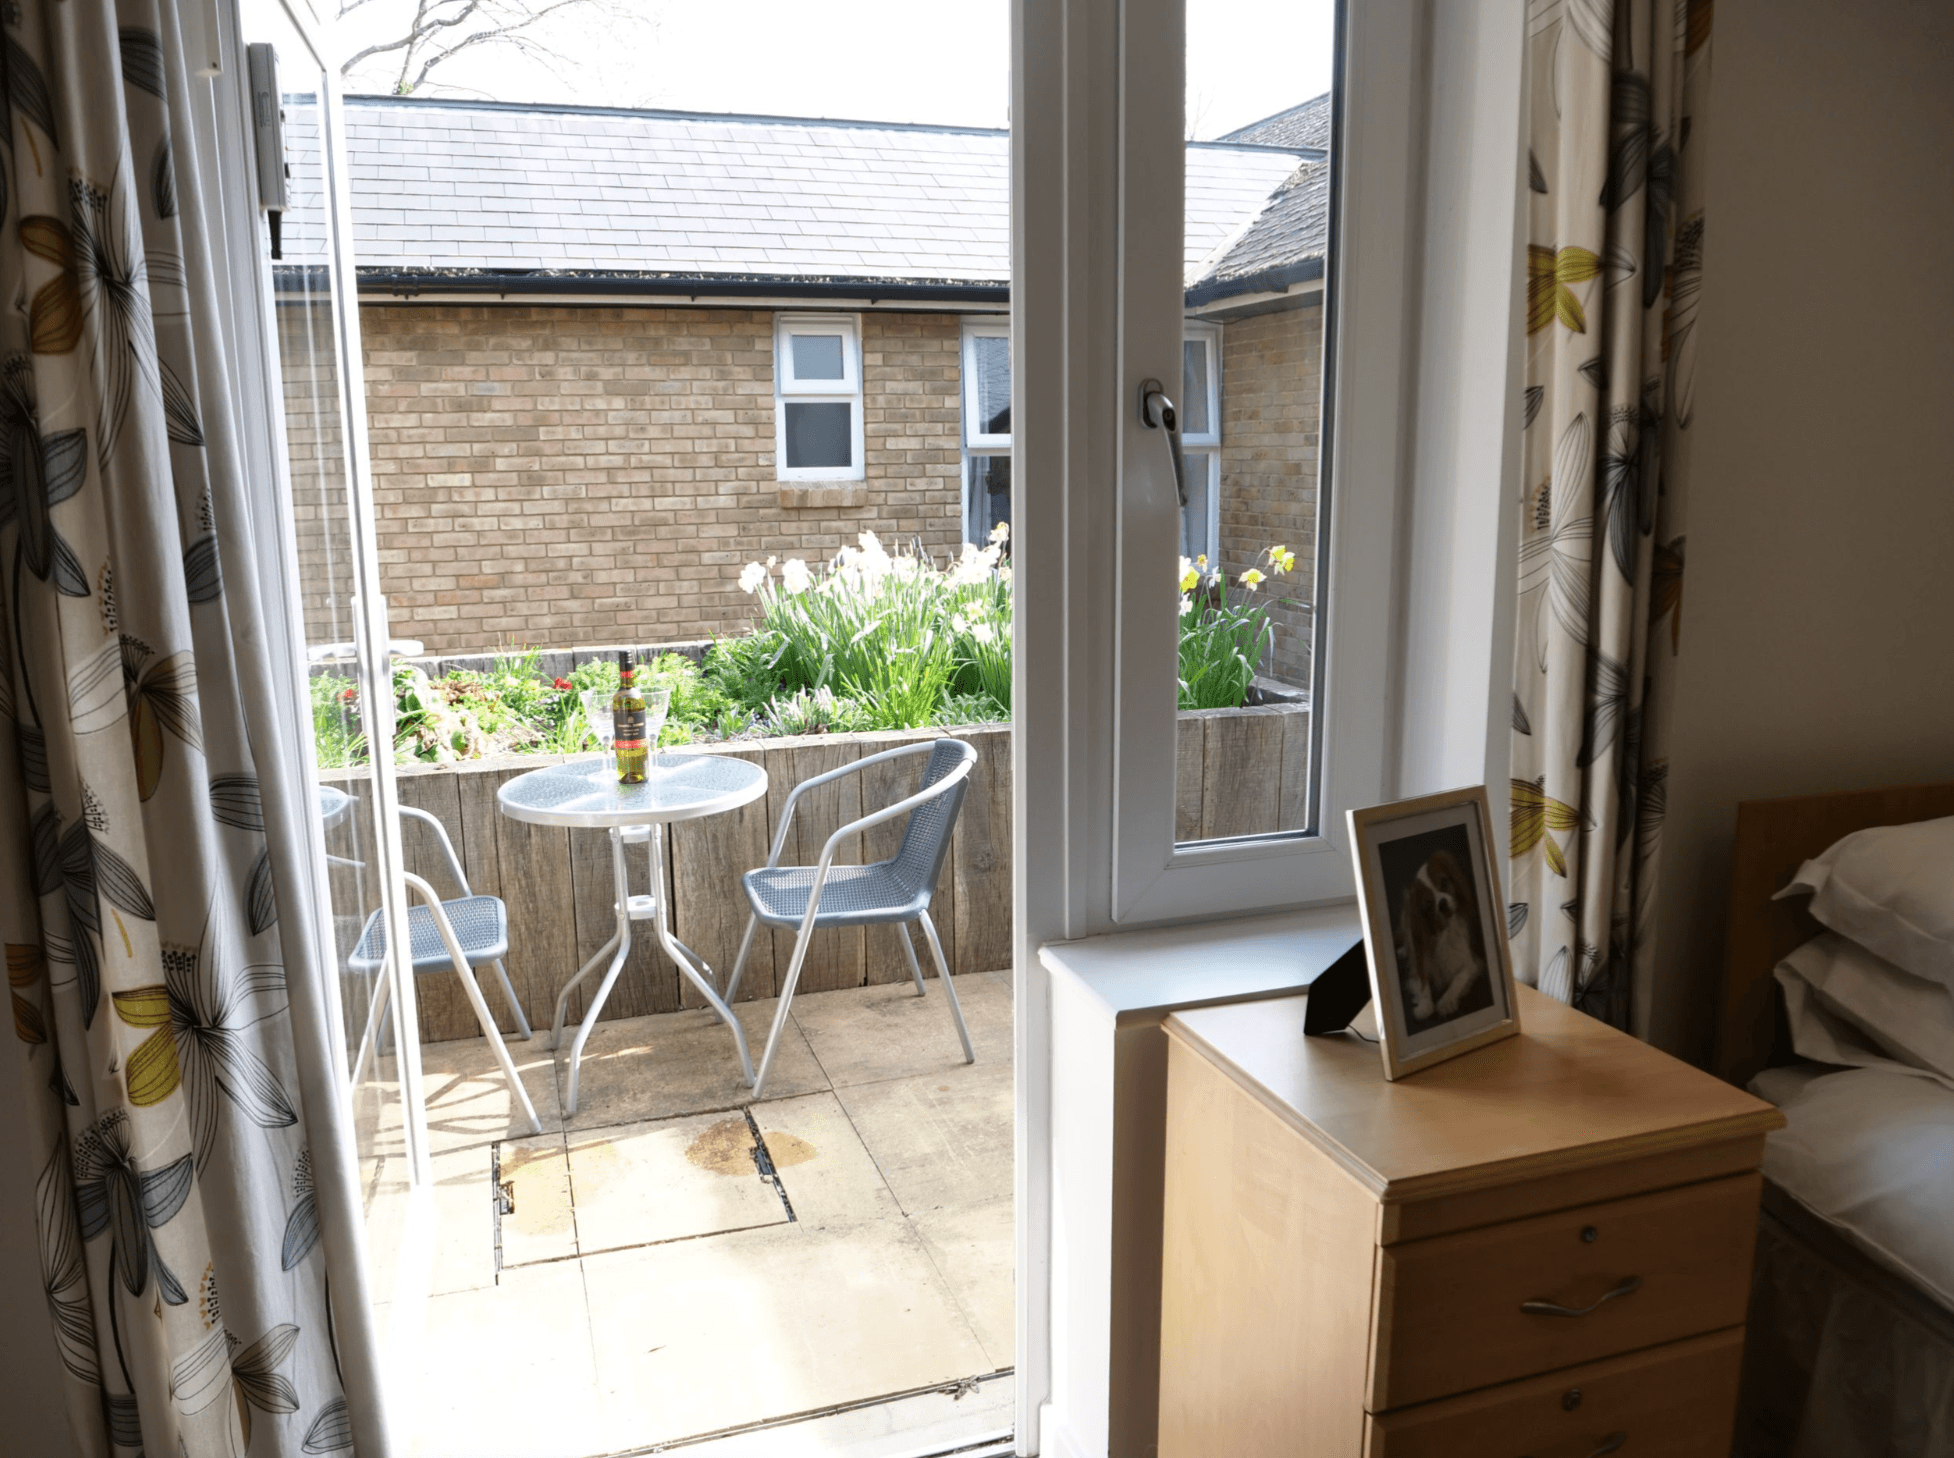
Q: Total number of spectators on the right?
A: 0